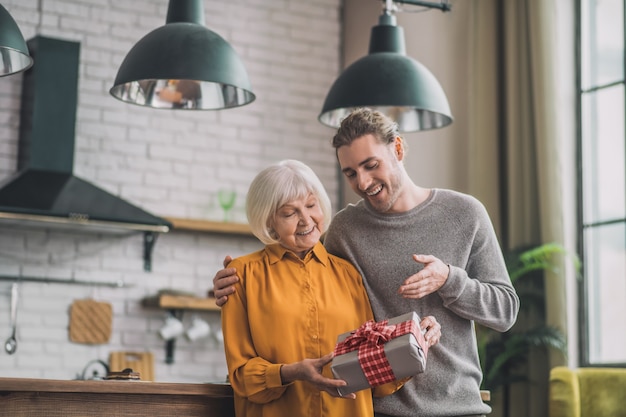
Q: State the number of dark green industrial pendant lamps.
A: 3